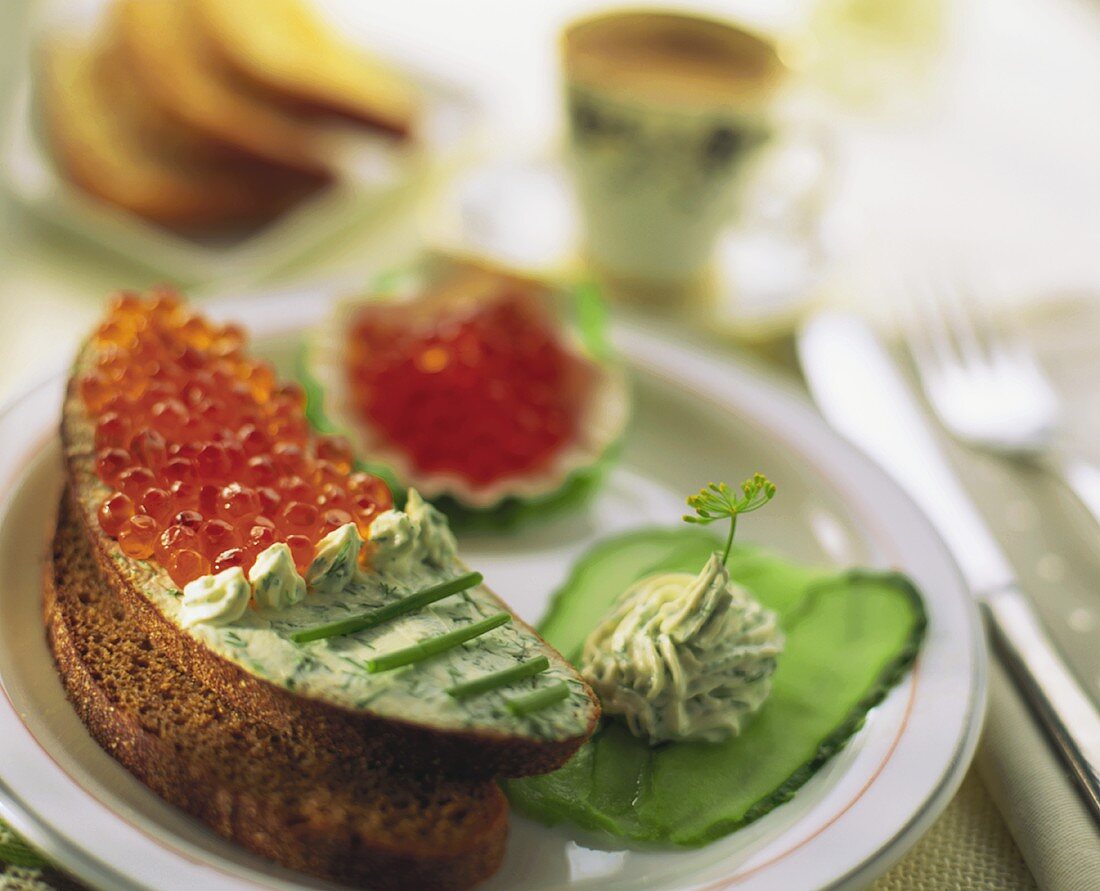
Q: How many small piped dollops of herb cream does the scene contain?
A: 5